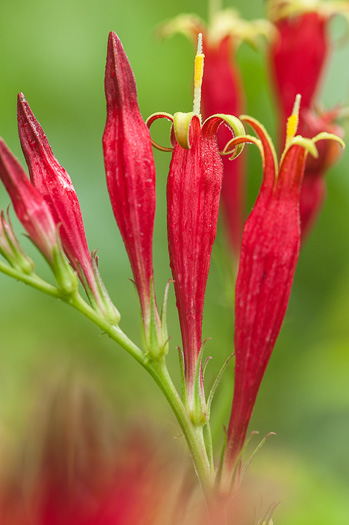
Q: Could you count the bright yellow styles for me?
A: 2